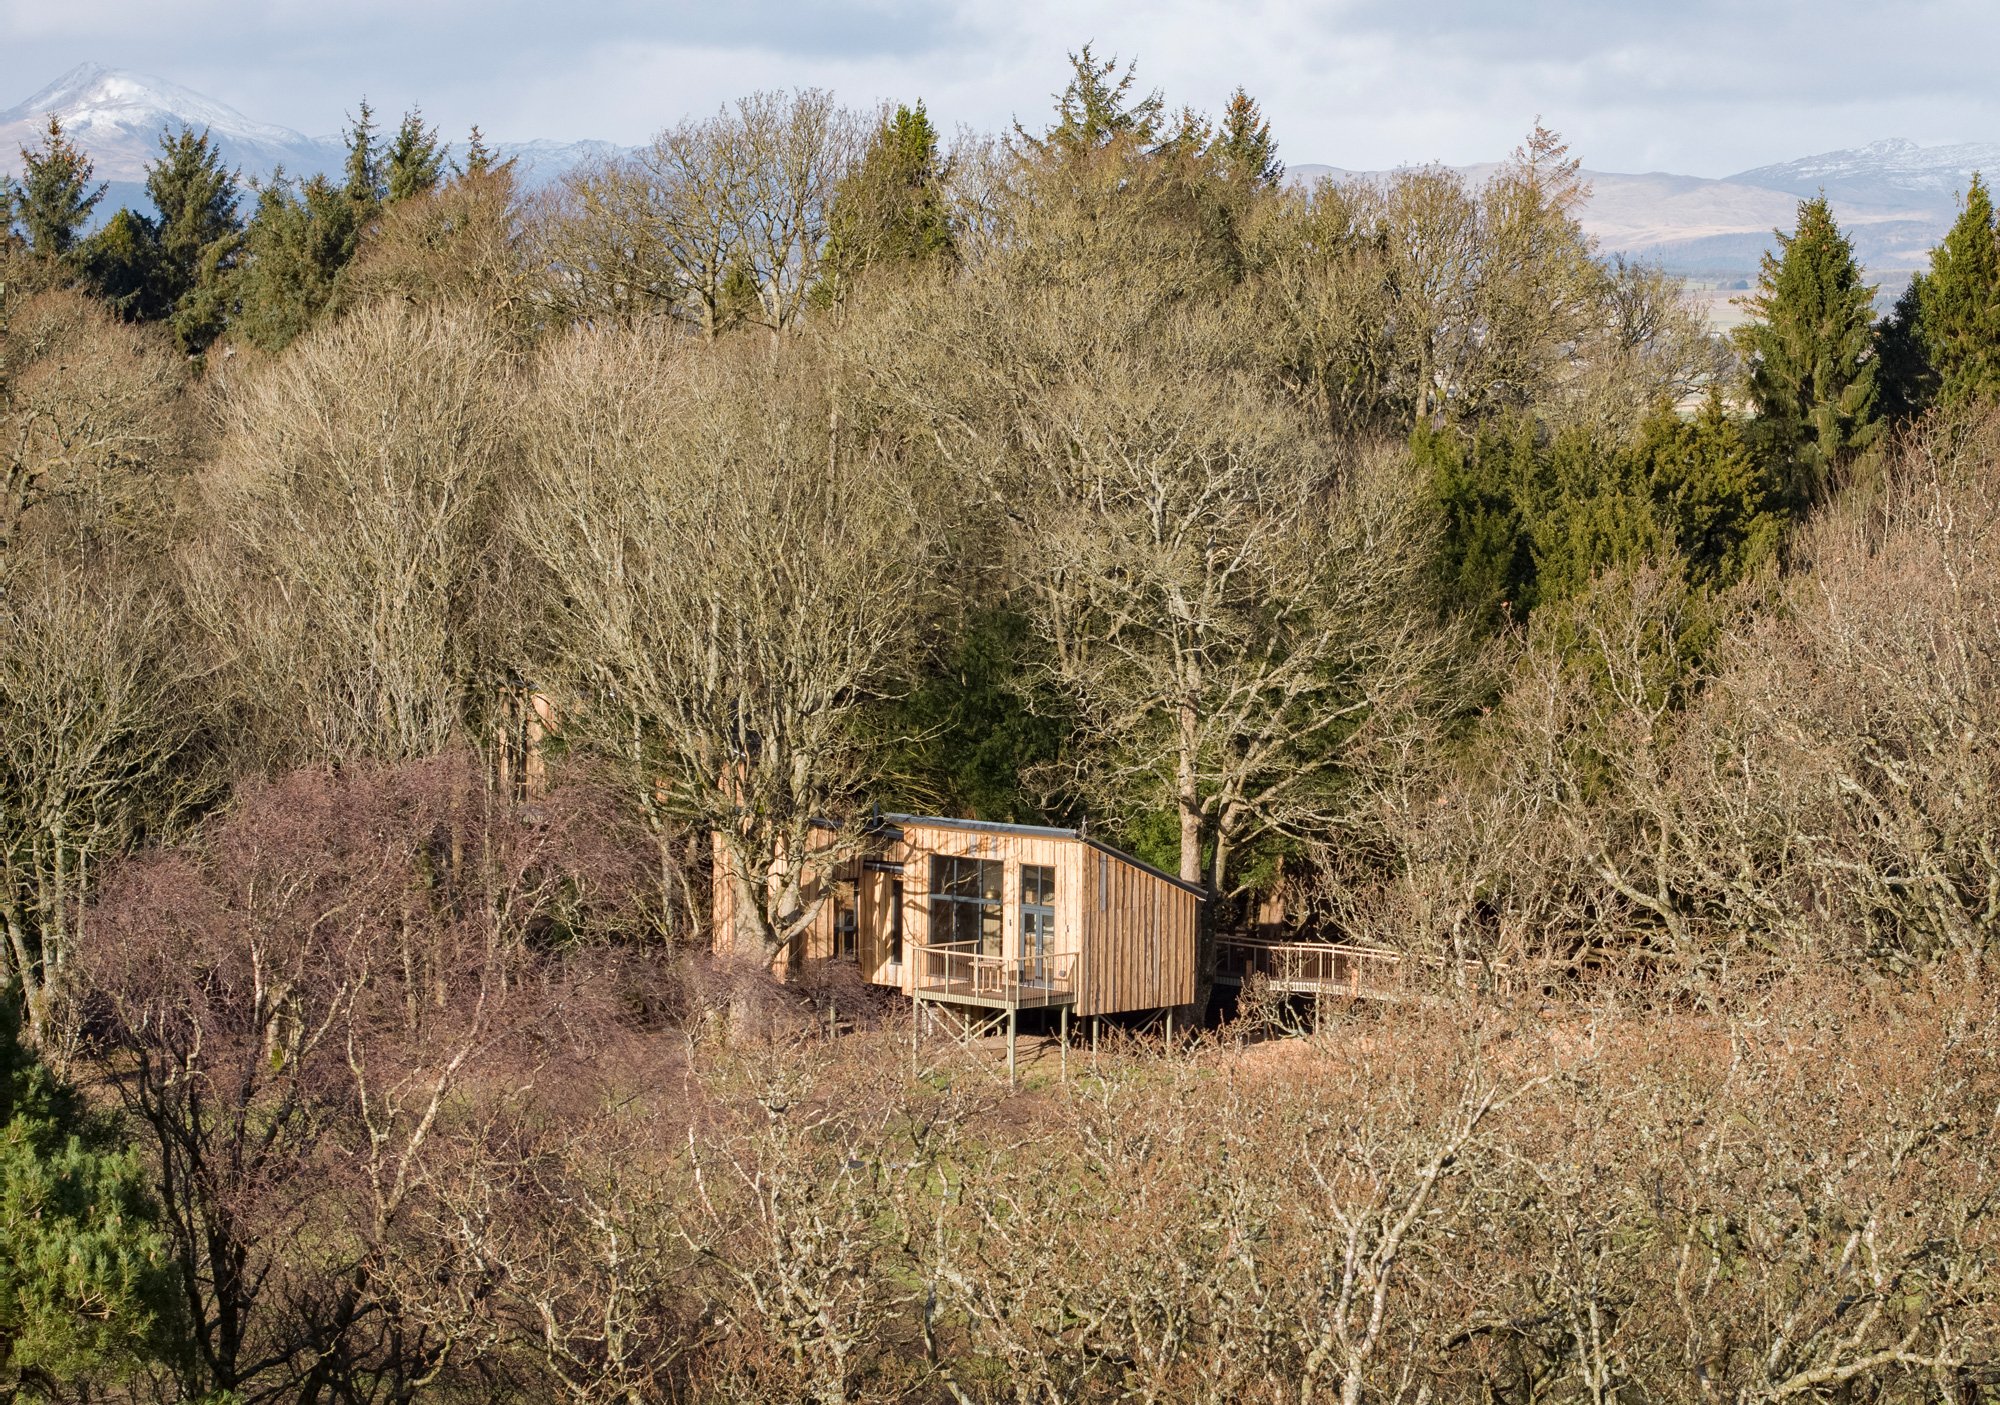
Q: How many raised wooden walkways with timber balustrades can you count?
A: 1